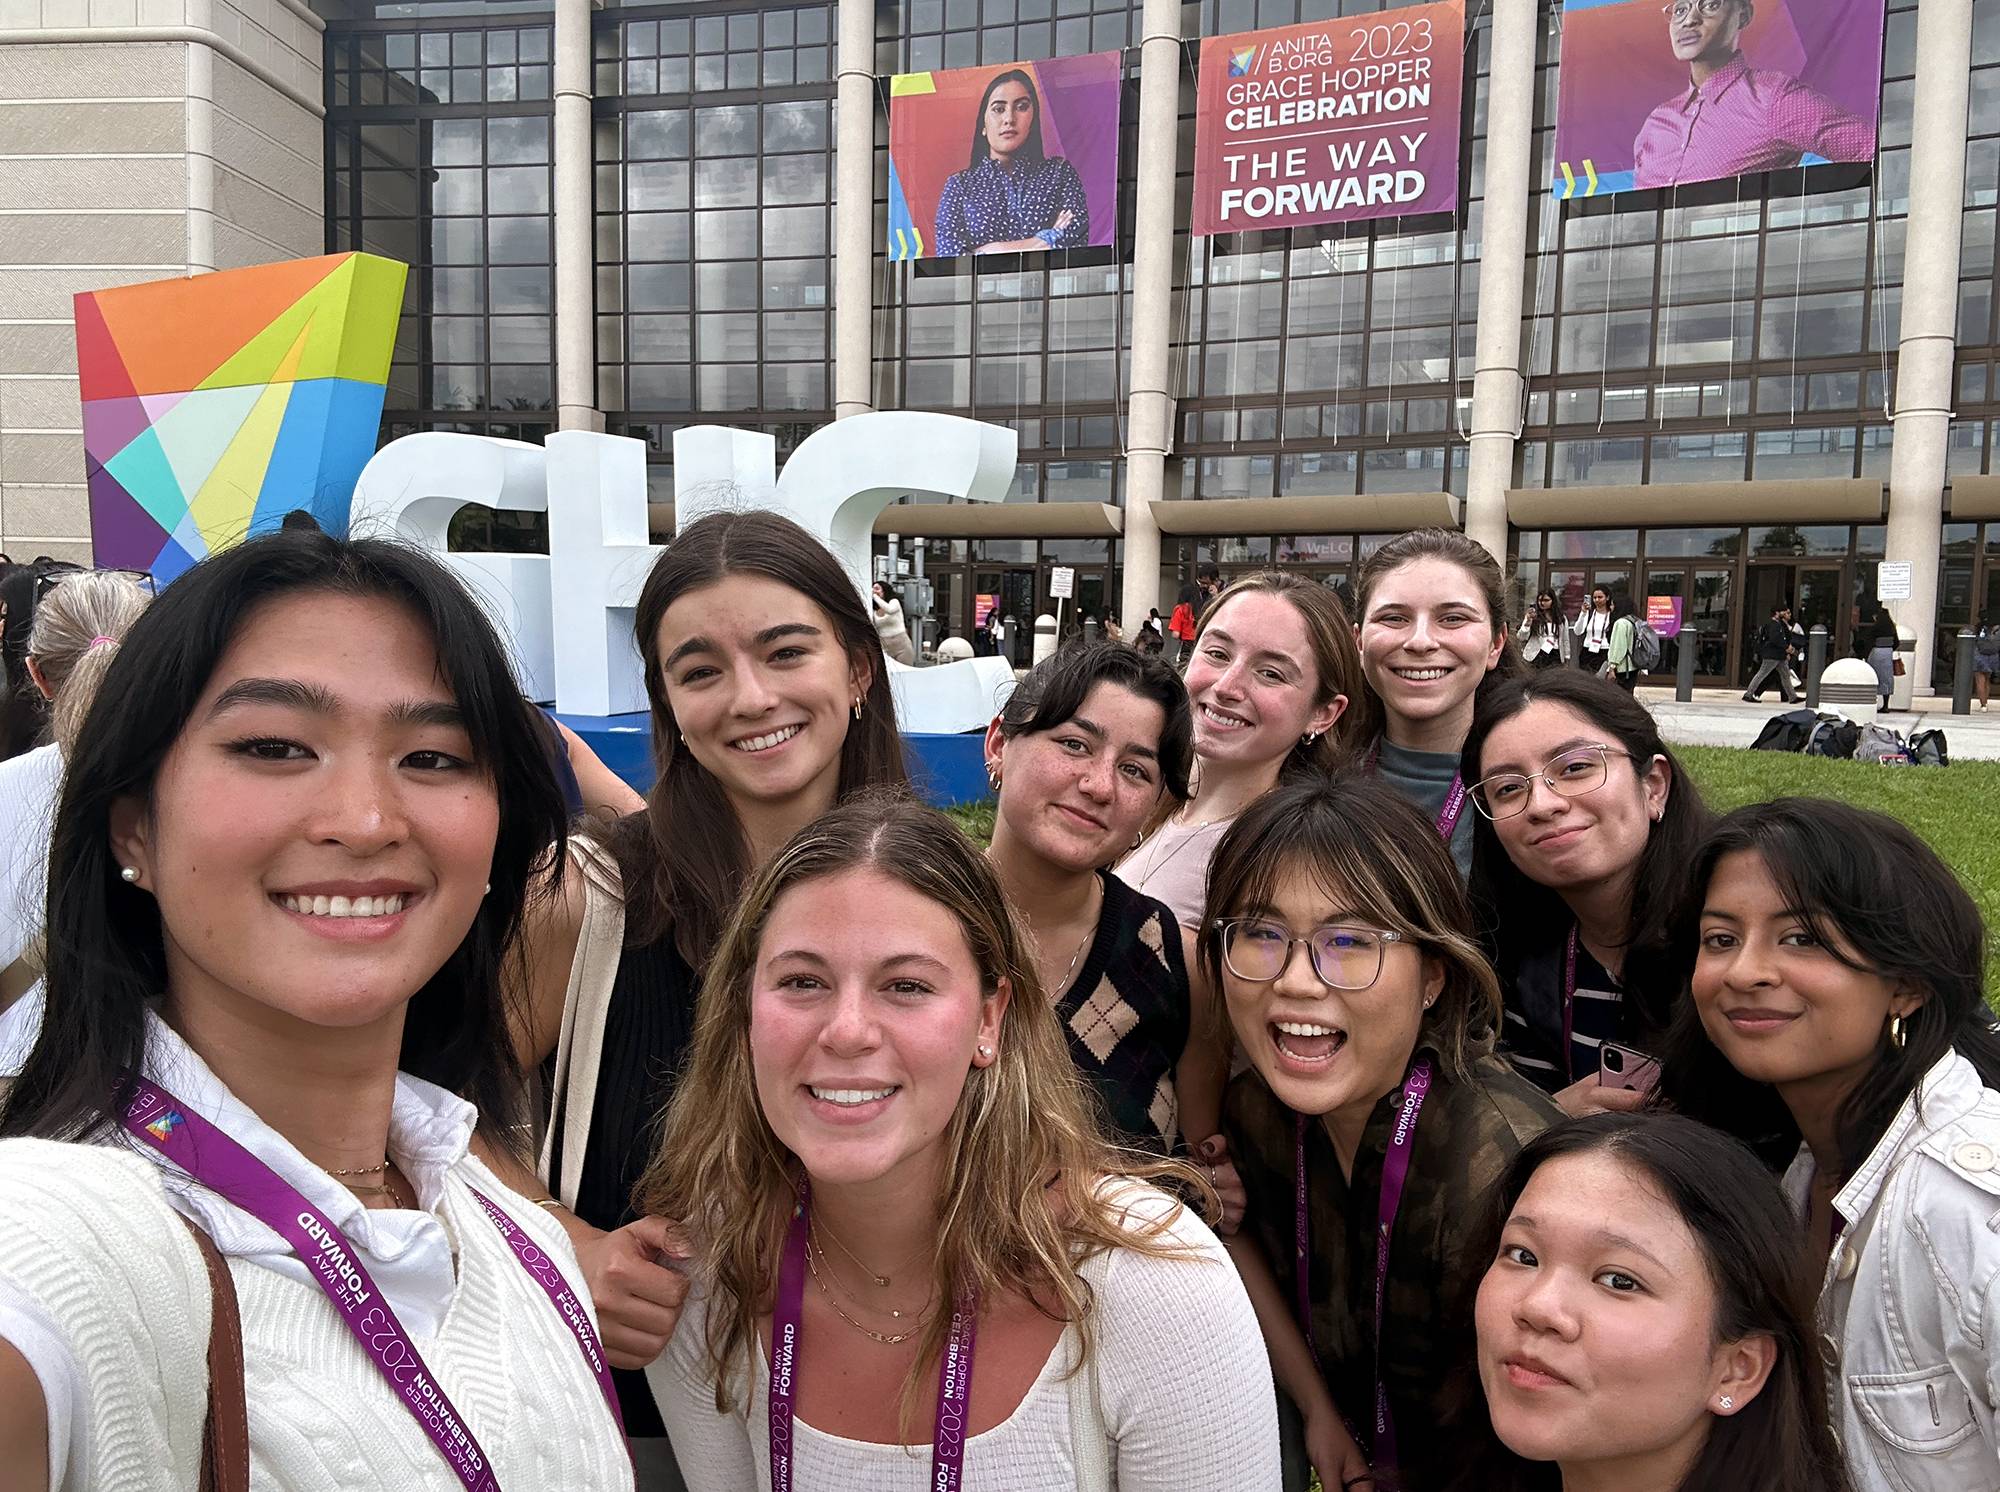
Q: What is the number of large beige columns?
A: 5